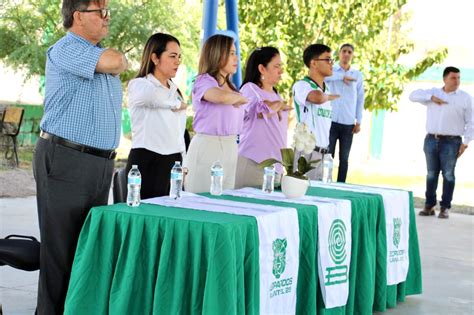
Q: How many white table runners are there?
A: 3